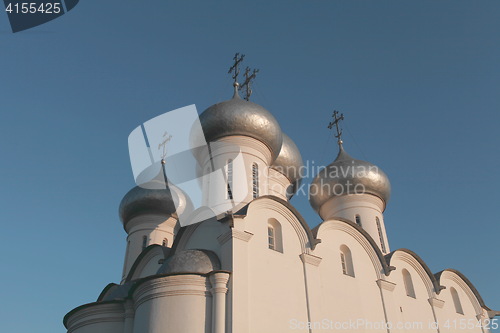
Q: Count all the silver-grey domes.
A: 4